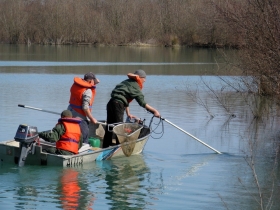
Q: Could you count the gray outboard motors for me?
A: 1